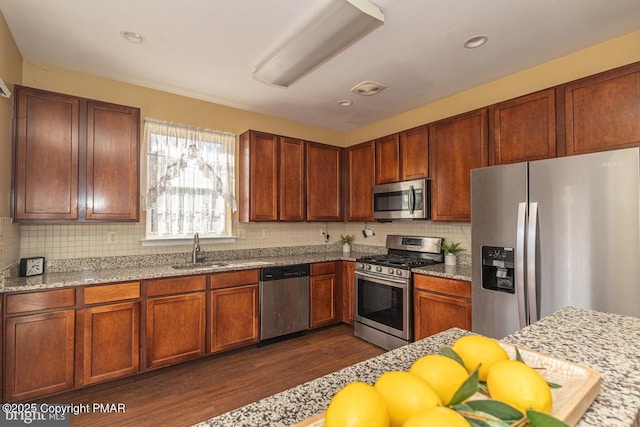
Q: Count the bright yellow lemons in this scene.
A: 6